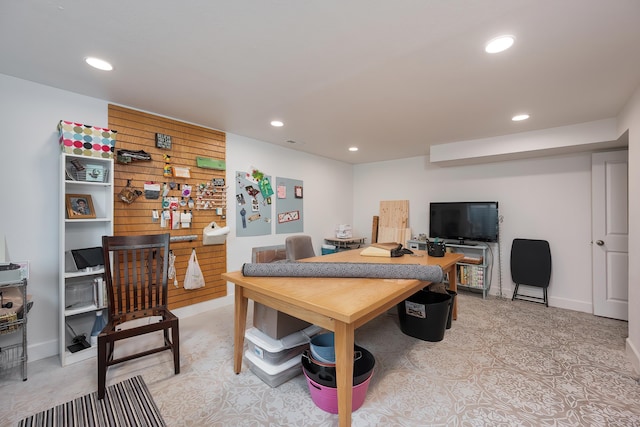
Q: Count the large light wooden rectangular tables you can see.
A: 1